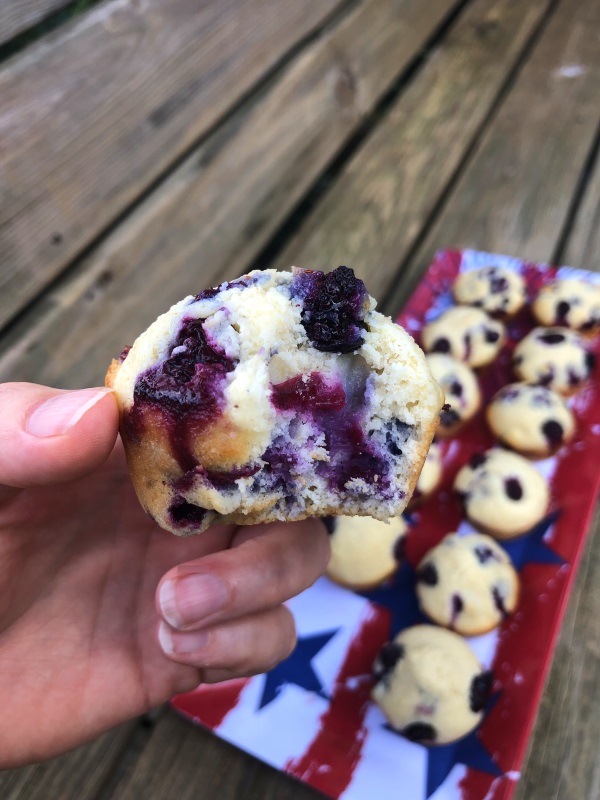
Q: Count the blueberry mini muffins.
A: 12